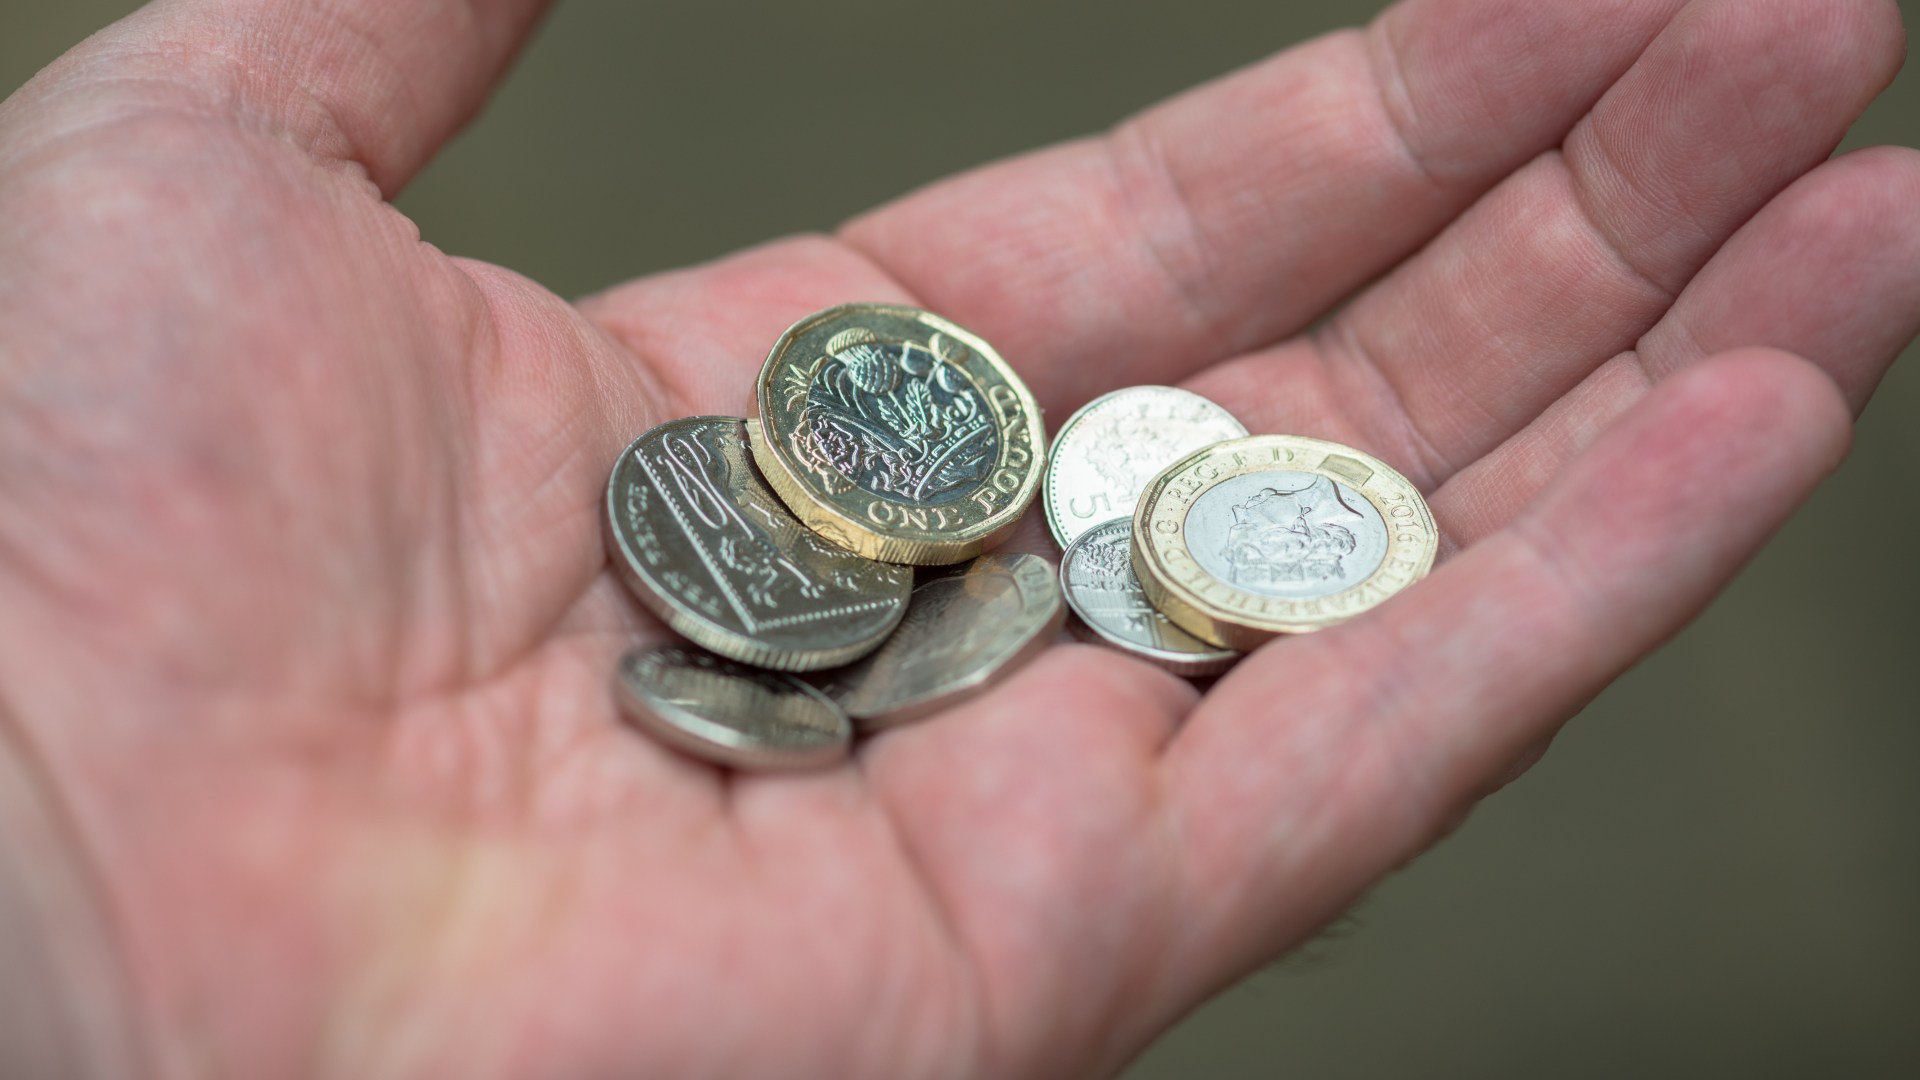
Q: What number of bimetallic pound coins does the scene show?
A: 2